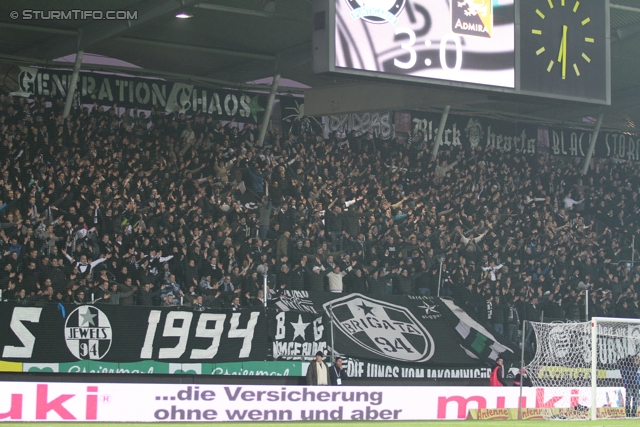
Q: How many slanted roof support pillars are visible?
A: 4